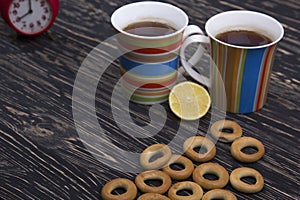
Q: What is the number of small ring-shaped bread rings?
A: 12